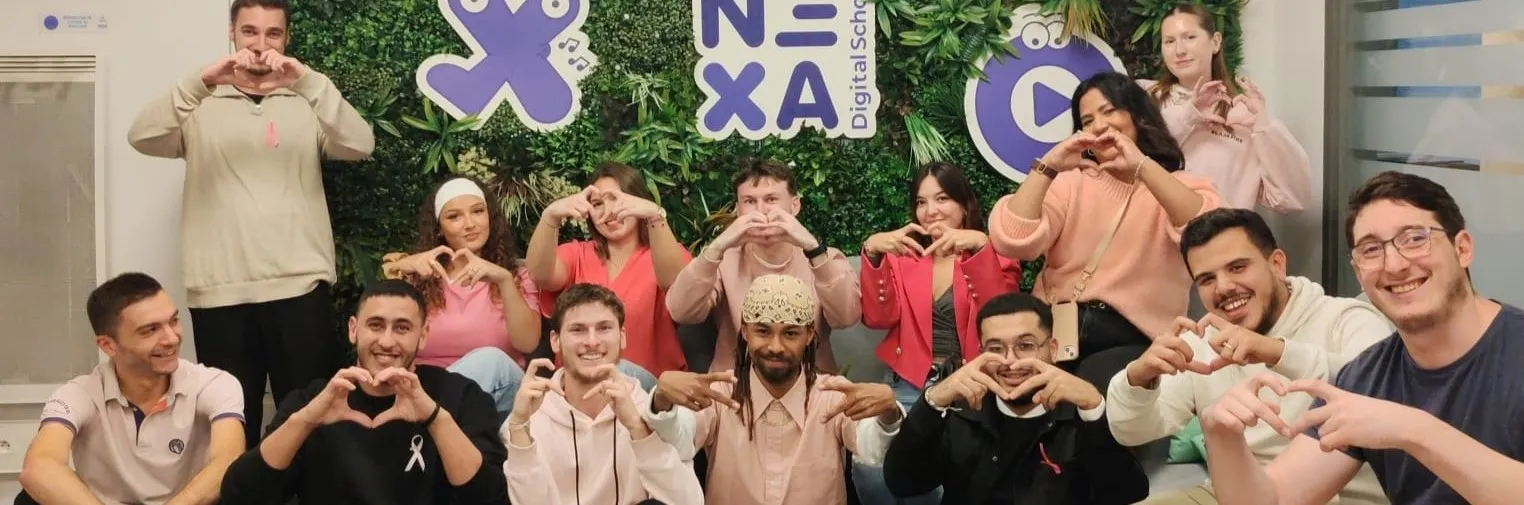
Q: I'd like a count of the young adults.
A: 14